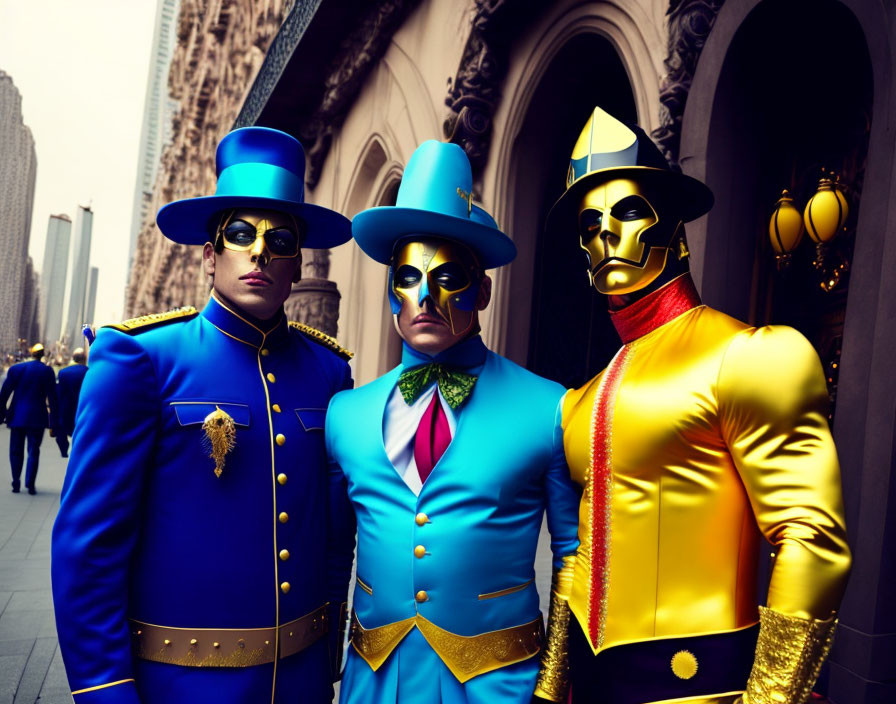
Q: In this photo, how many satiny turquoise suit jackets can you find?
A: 1